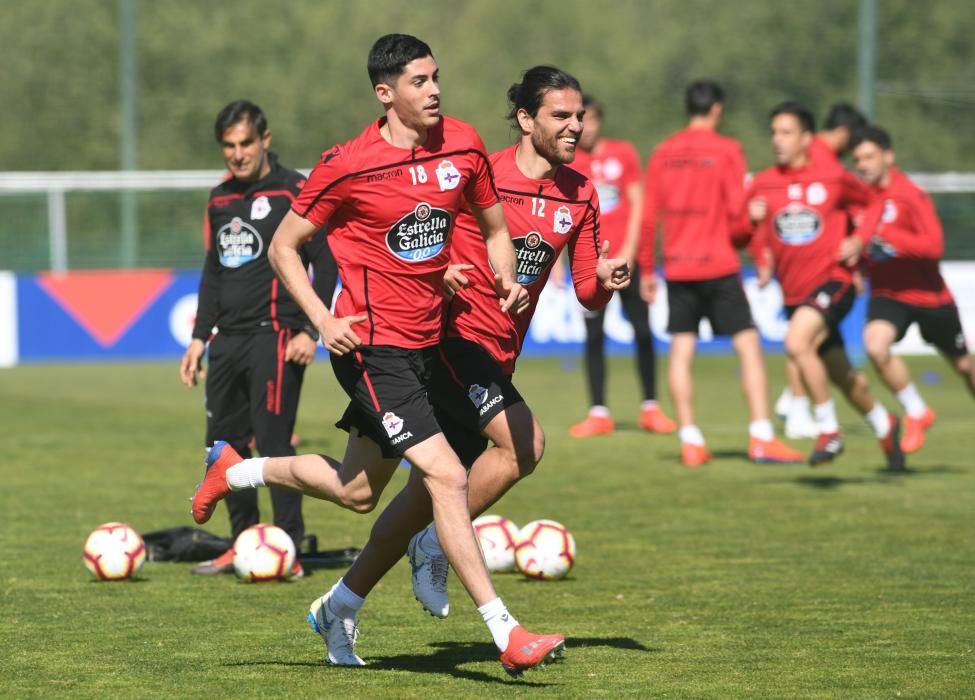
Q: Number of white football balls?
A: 4